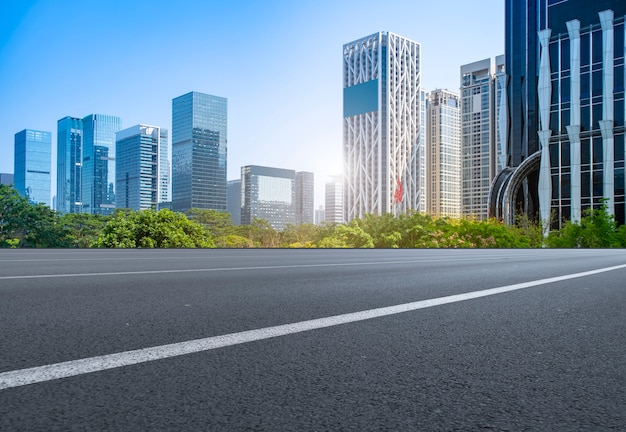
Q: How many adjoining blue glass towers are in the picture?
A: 2